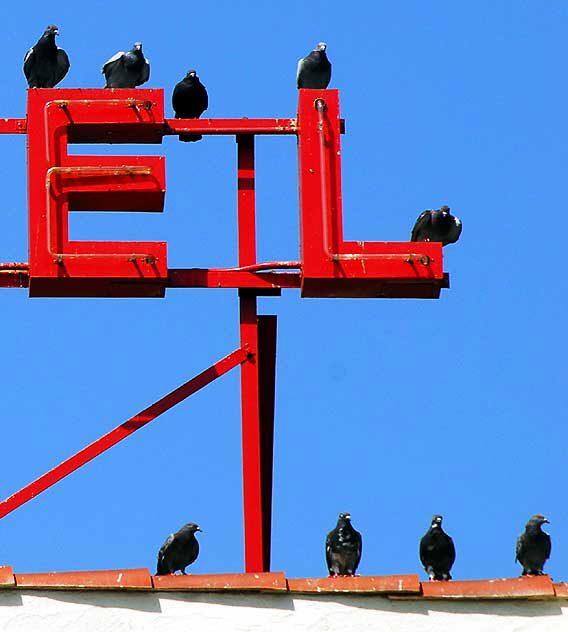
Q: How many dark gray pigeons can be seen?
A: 9